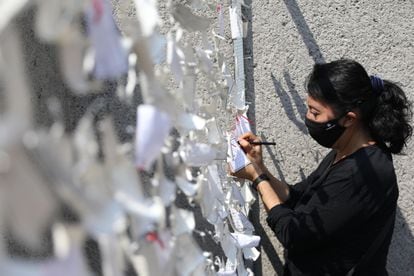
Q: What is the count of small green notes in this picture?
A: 0